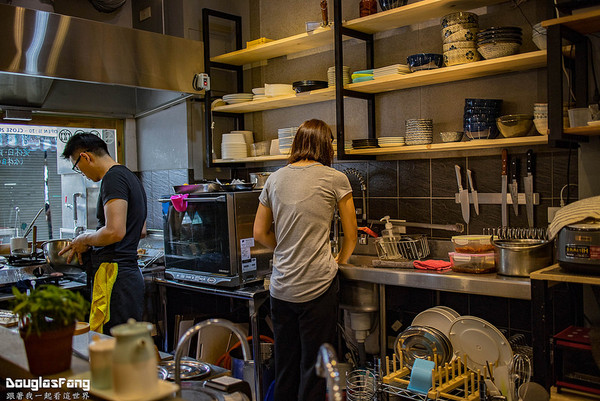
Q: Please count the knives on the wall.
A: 5